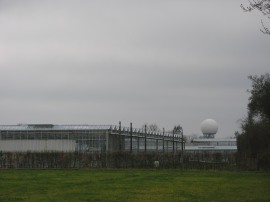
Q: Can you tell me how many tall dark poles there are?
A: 6